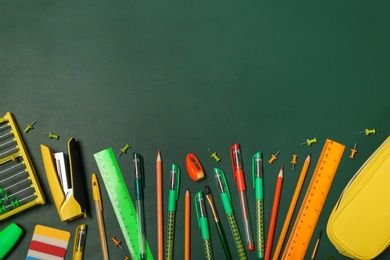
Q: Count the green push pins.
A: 6